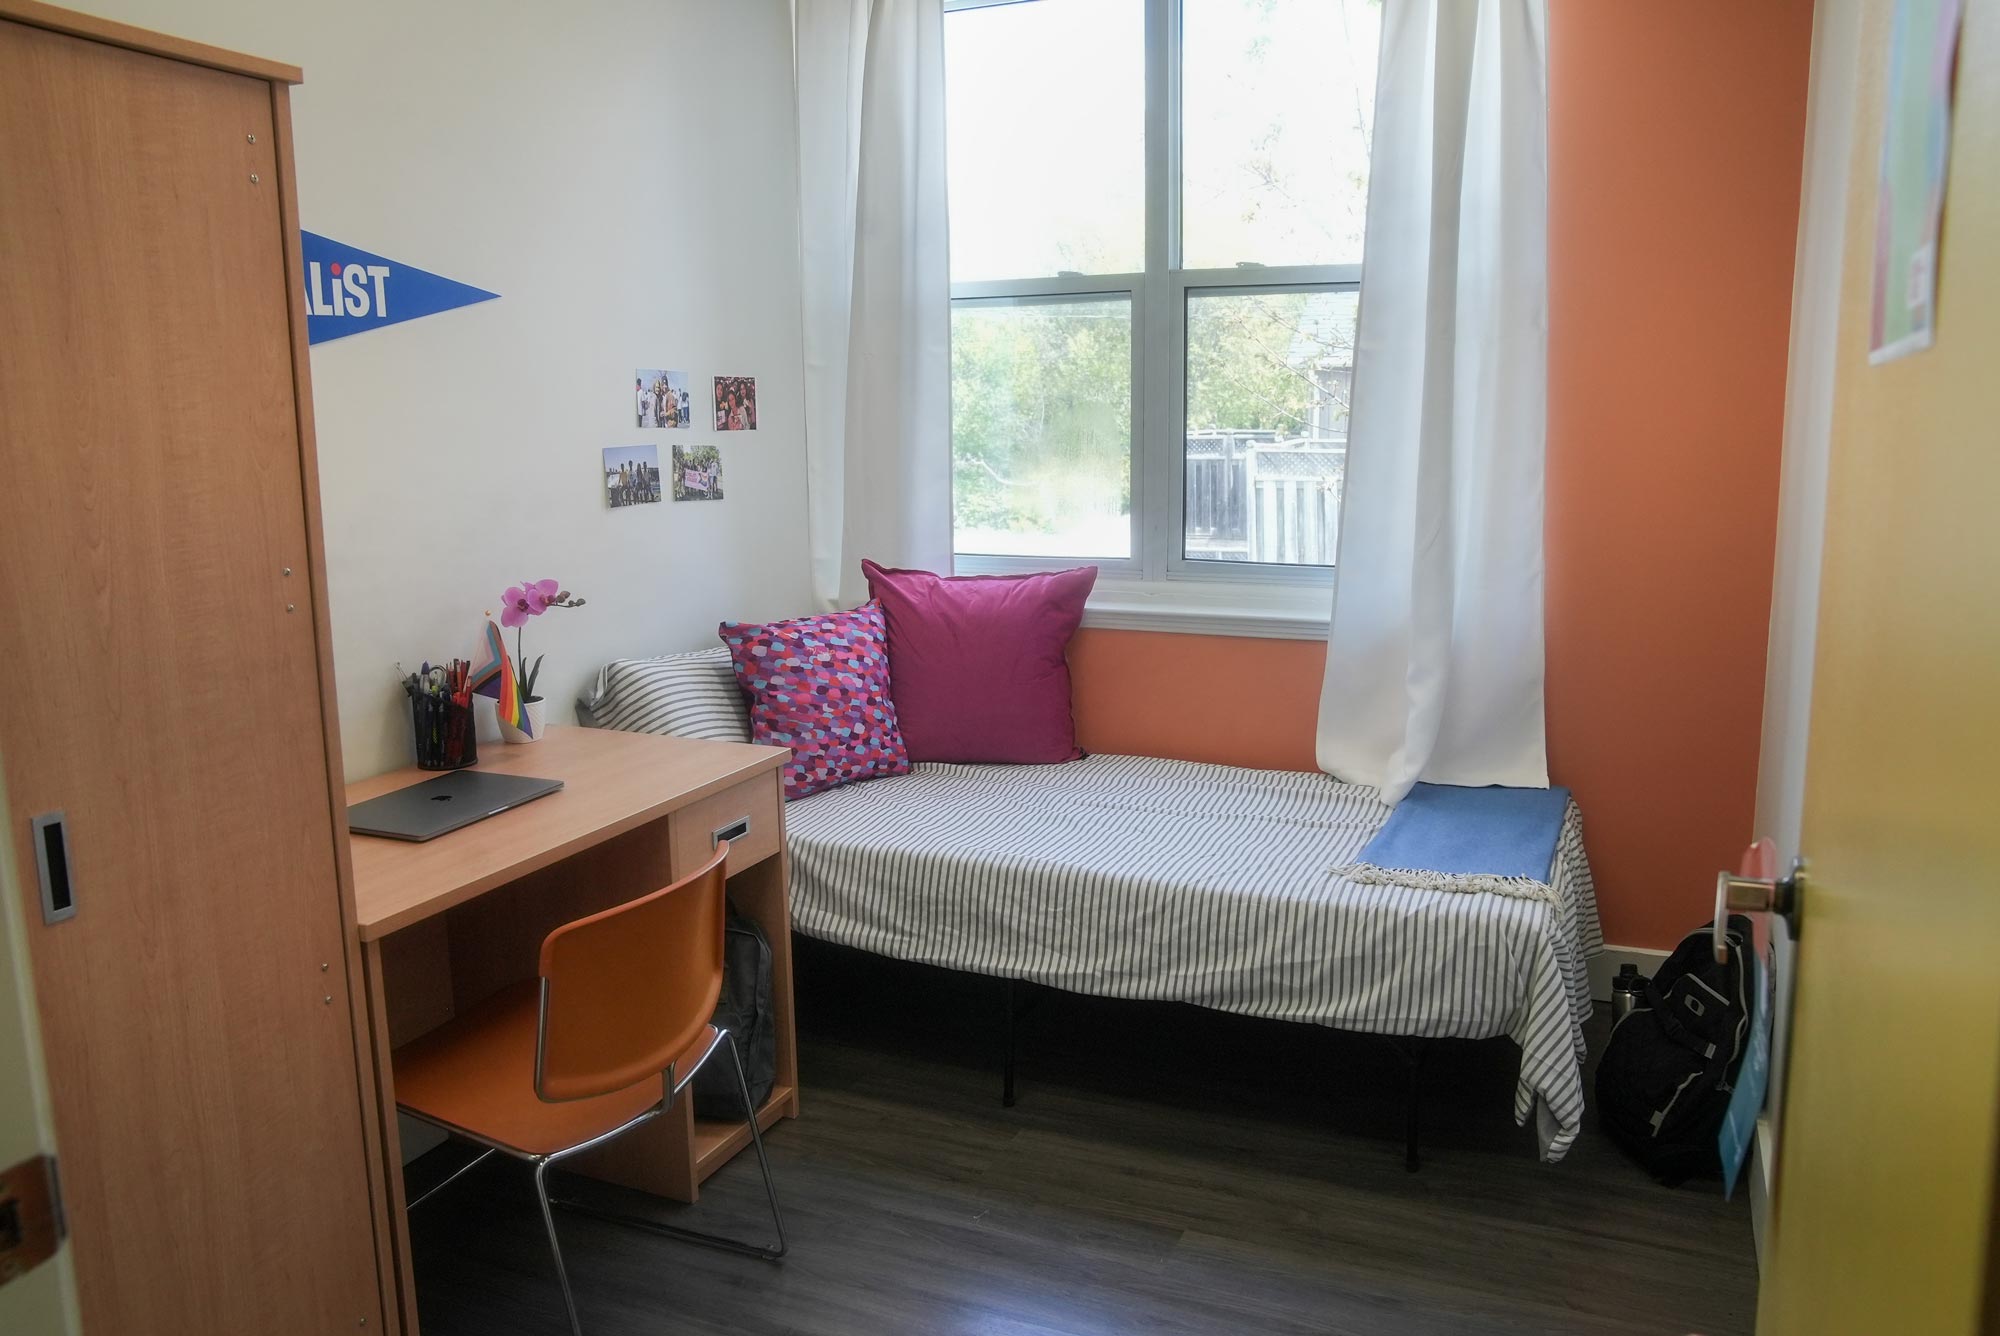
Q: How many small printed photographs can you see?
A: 4